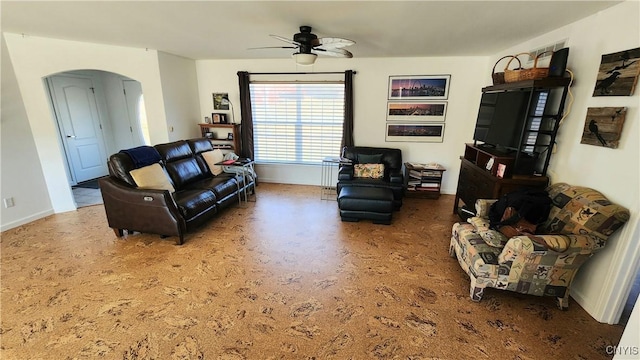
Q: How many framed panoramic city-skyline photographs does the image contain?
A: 3